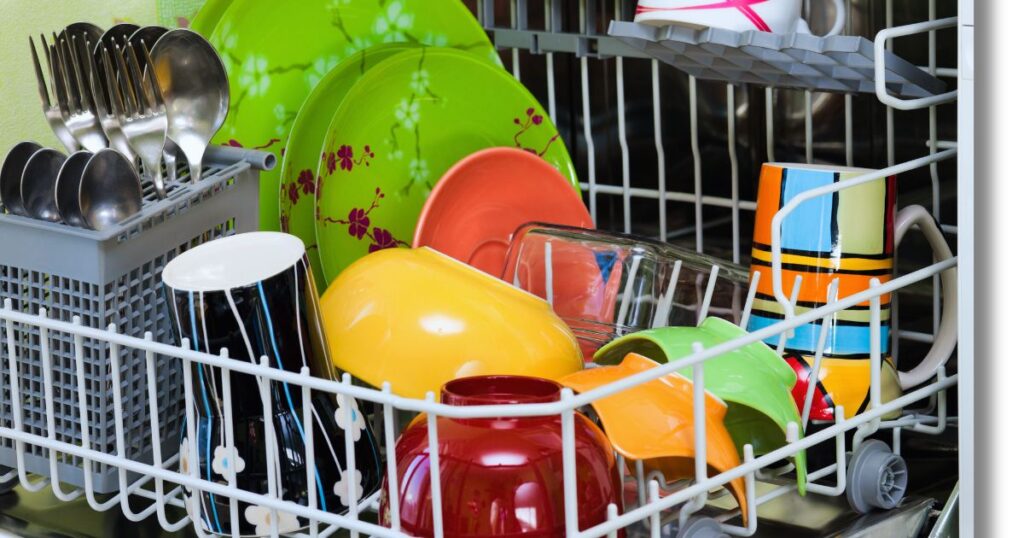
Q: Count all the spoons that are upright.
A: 8